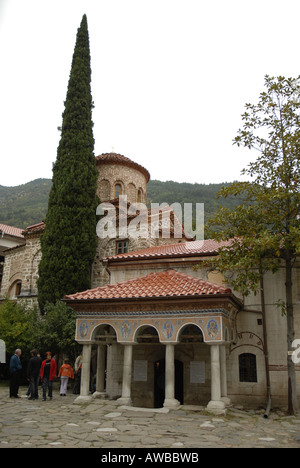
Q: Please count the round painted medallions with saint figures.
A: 4